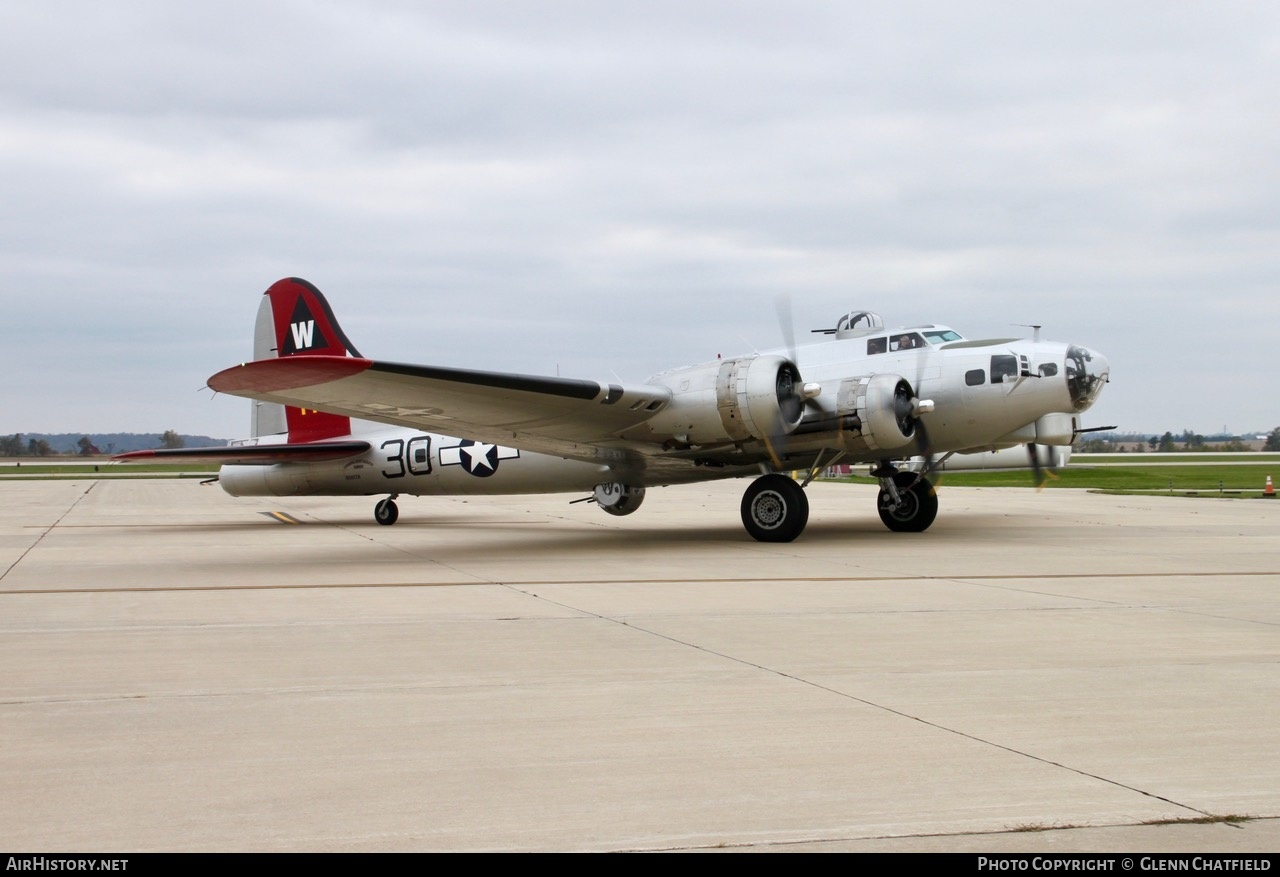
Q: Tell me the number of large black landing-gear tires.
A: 2